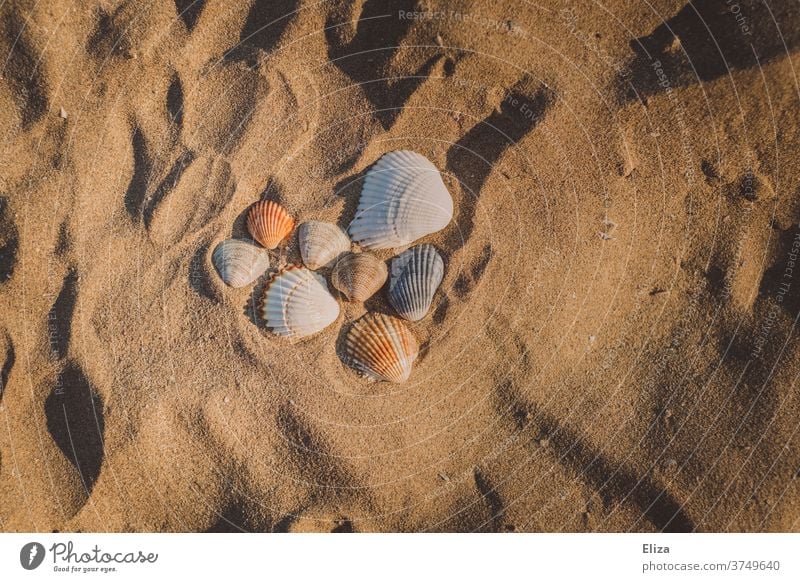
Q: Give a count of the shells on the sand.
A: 8